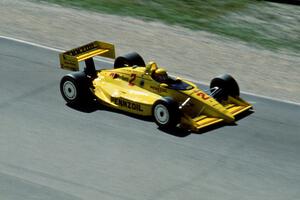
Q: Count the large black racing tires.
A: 4